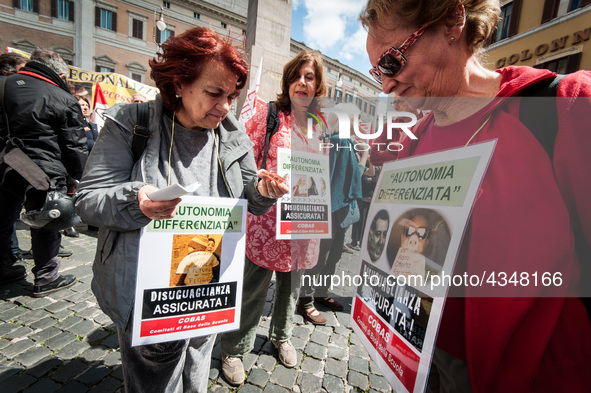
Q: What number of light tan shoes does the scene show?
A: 2